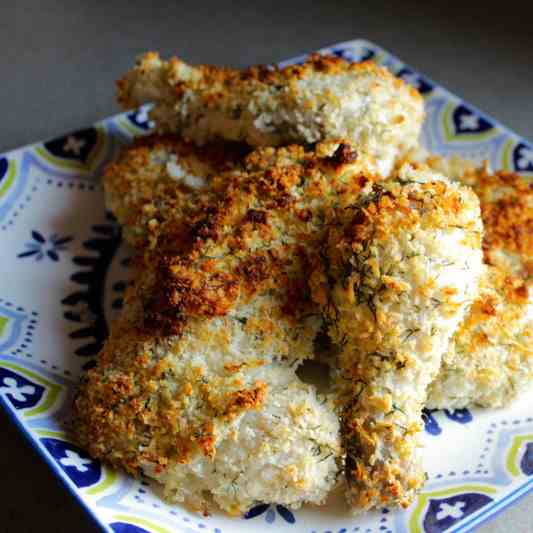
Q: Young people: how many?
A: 0